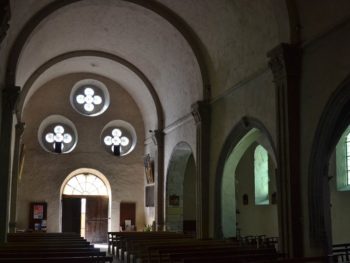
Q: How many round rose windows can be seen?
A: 3